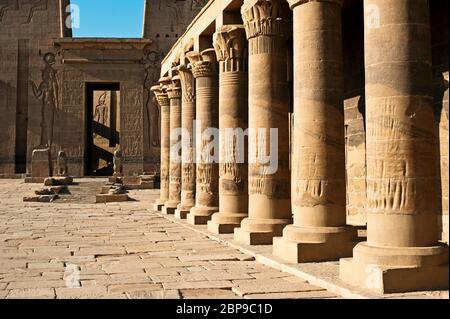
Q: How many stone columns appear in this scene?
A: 8